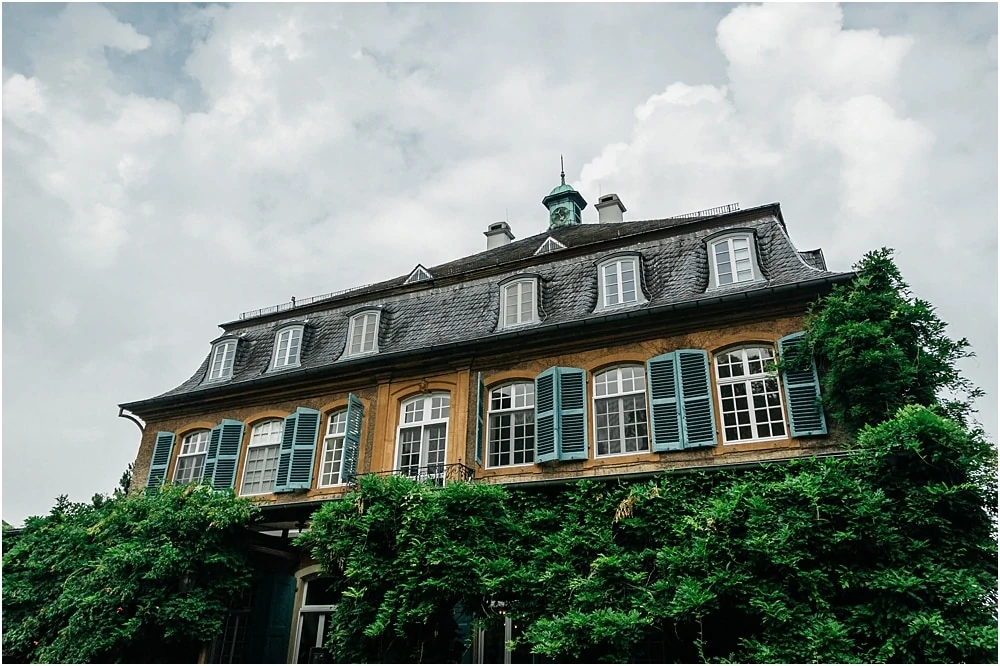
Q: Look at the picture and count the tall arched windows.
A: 7